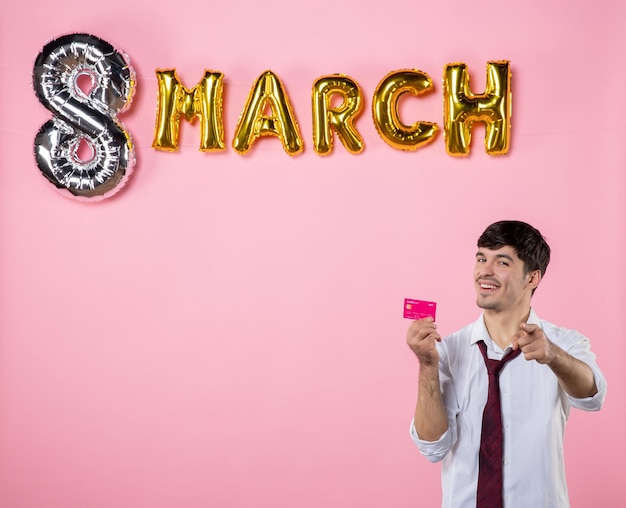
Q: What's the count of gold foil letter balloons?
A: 5